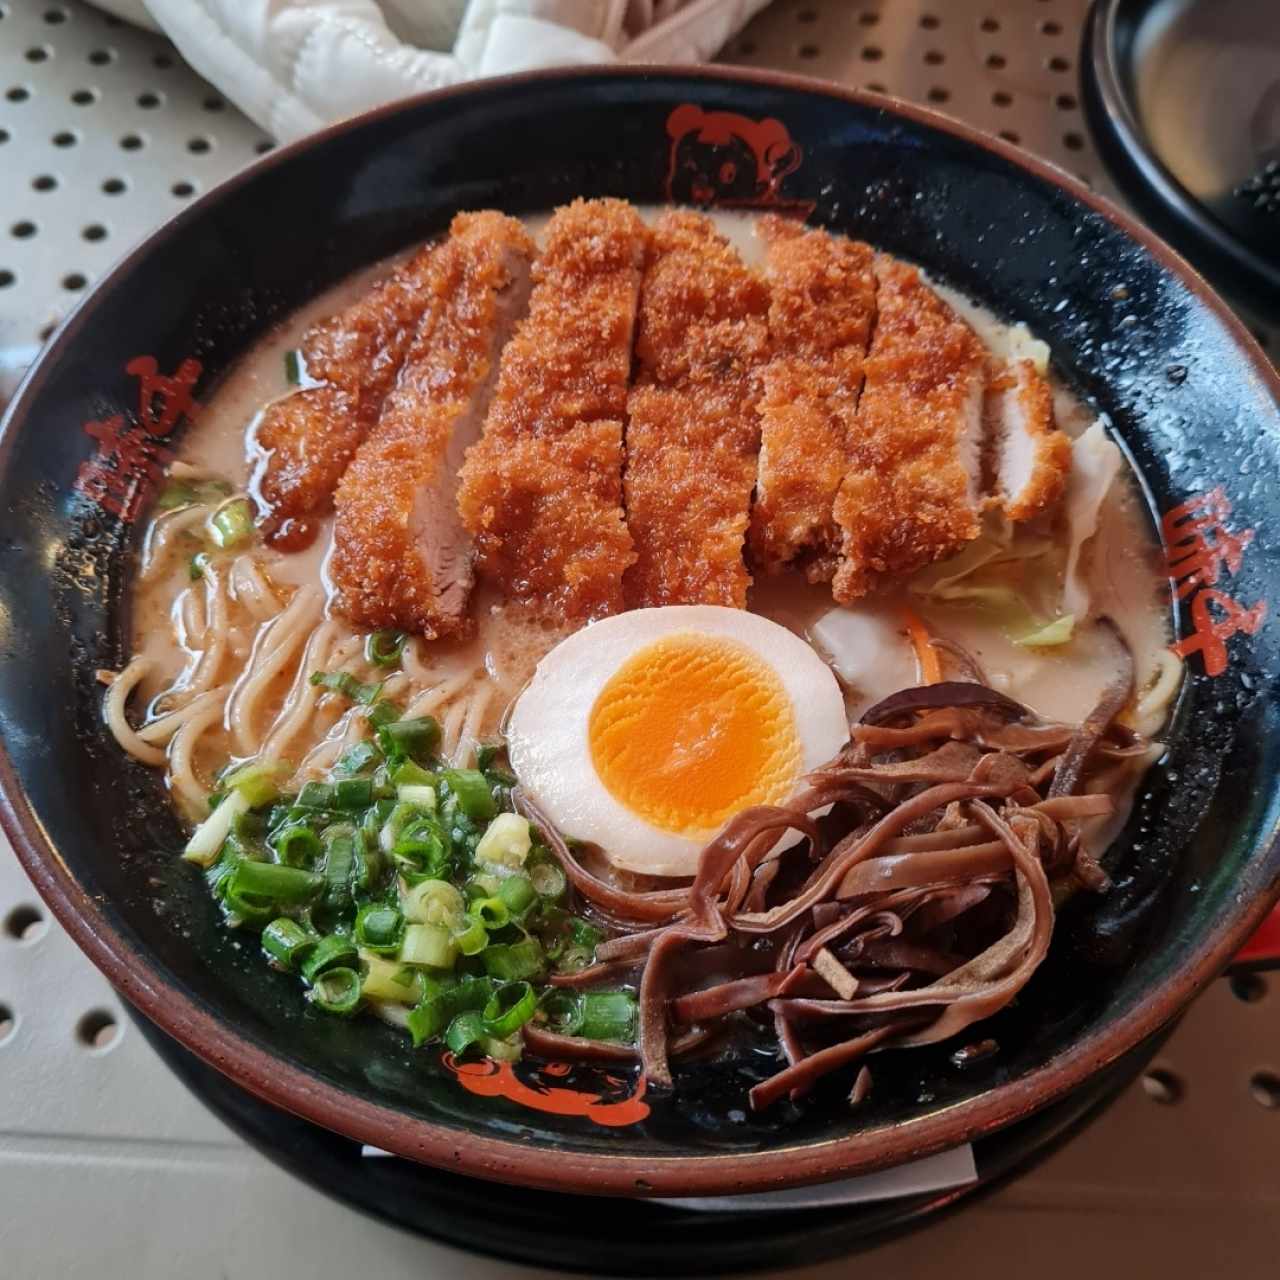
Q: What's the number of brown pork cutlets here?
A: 7